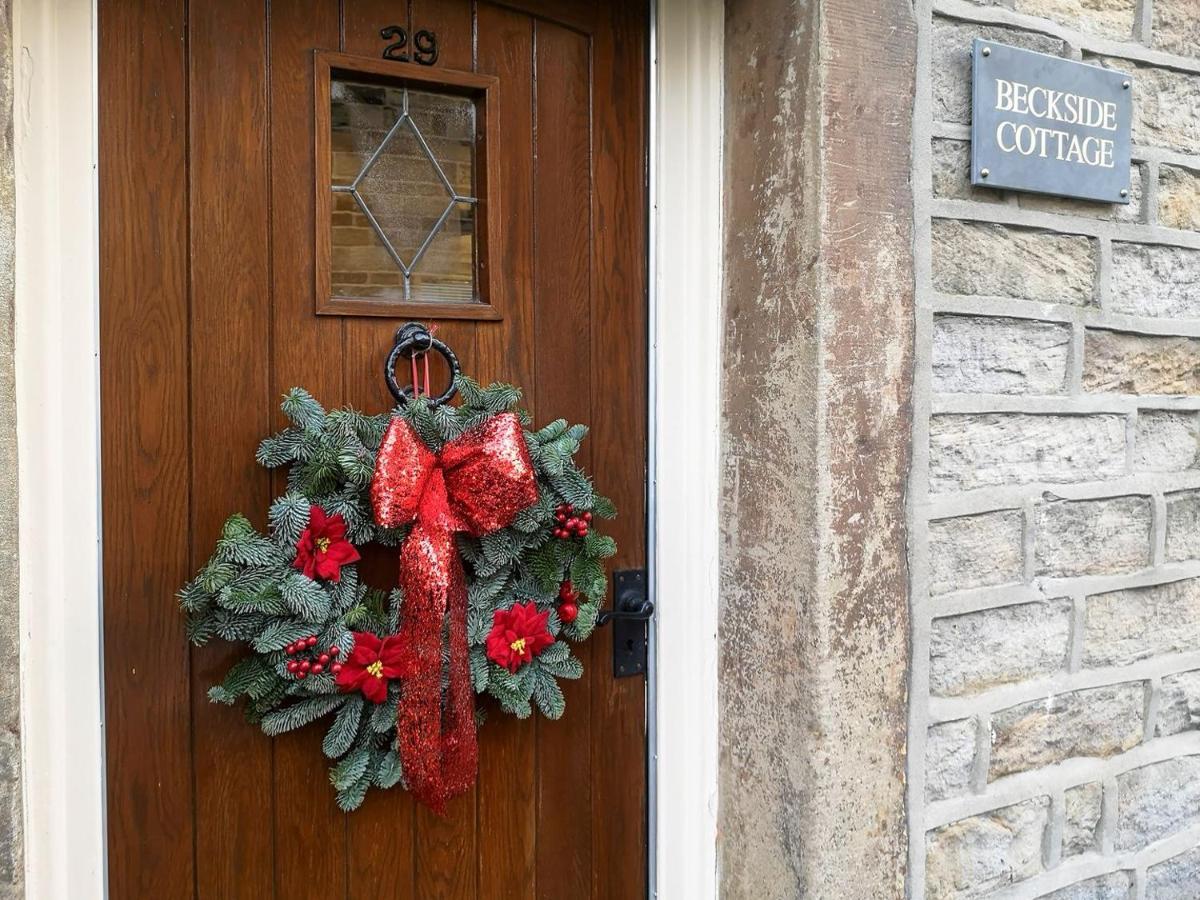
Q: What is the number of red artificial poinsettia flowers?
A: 3